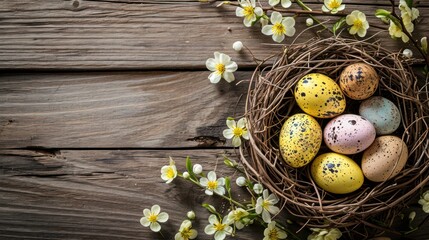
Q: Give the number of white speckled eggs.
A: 0